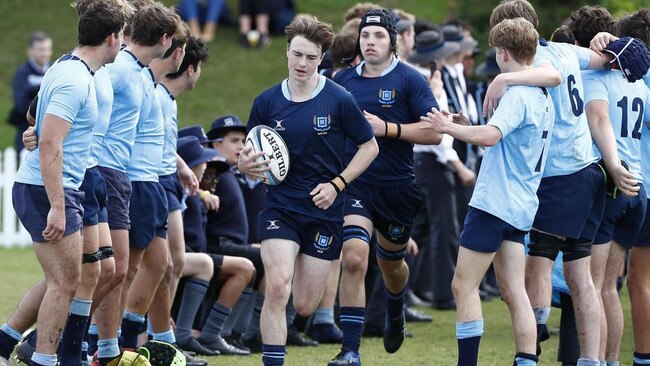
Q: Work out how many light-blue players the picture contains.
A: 9